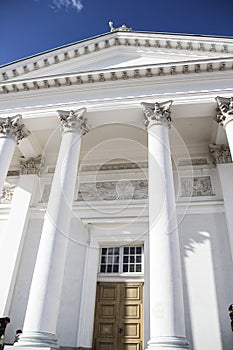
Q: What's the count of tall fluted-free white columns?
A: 4